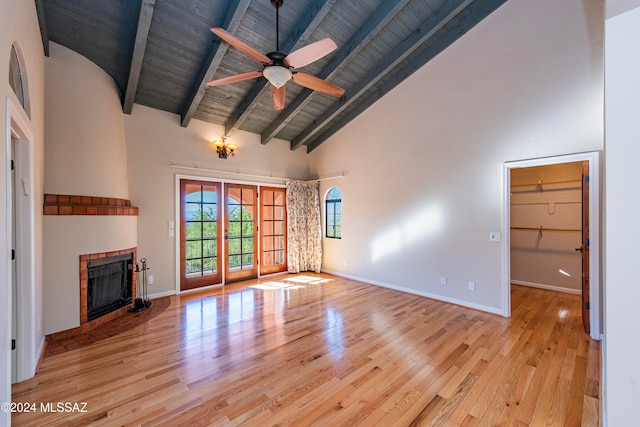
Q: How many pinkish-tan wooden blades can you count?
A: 5